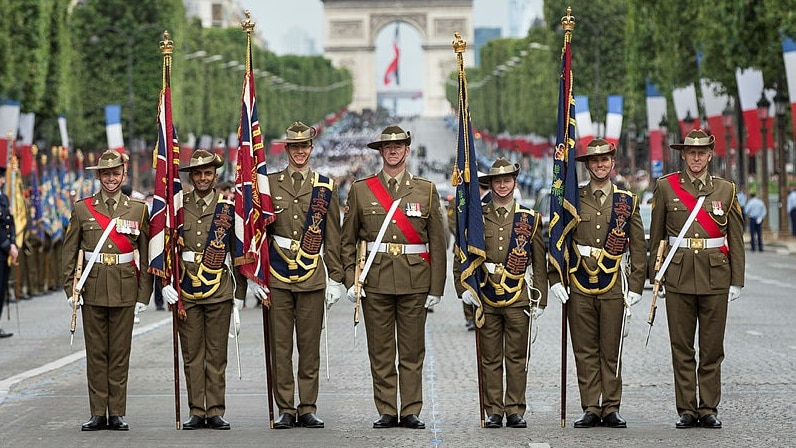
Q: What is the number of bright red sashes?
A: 3